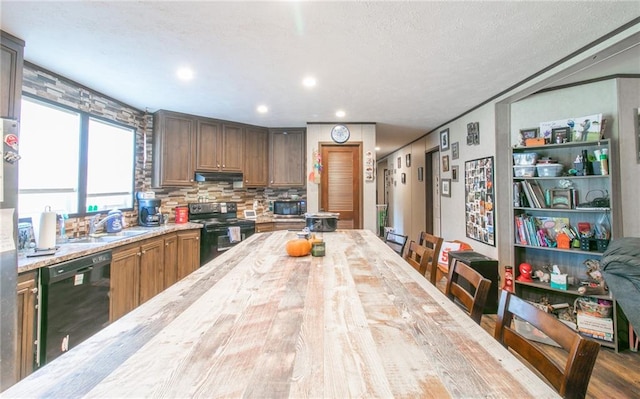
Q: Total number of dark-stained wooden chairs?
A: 4